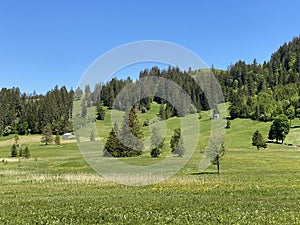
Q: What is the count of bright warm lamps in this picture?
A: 0